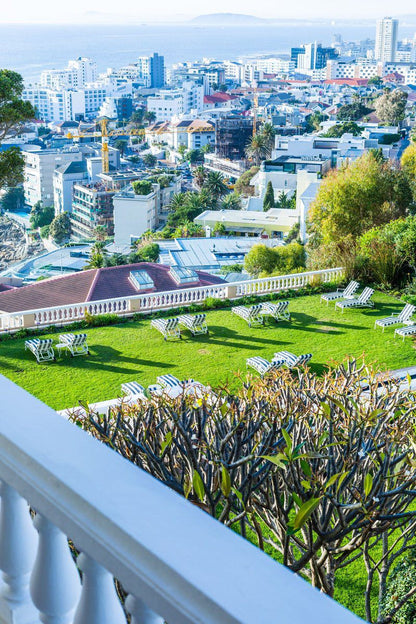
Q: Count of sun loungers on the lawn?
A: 14